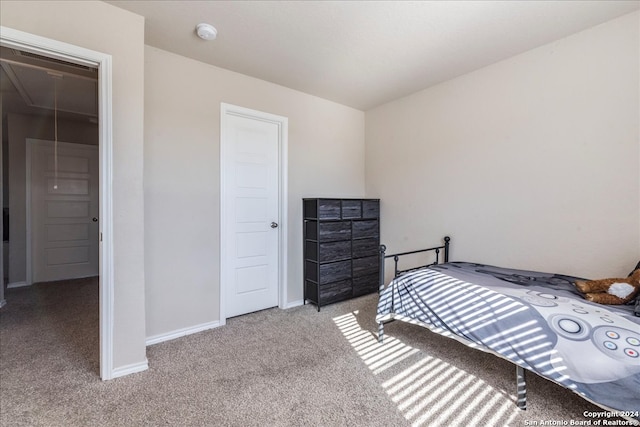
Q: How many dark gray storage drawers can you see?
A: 11